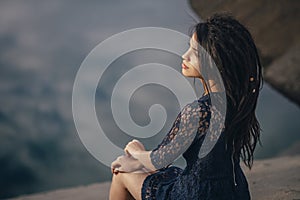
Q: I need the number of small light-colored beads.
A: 2